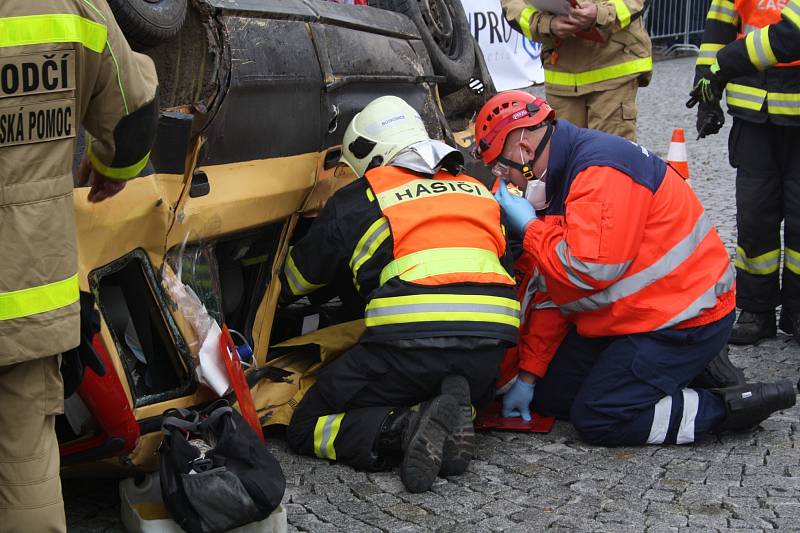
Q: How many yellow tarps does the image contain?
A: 1